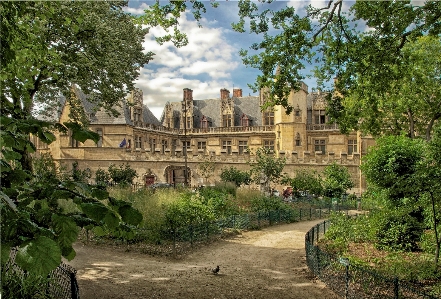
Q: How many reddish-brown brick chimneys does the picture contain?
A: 3